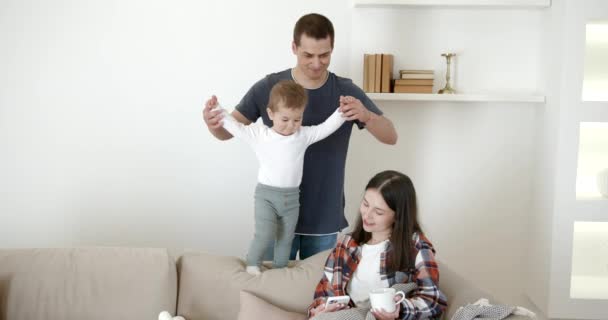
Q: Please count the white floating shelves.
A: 2